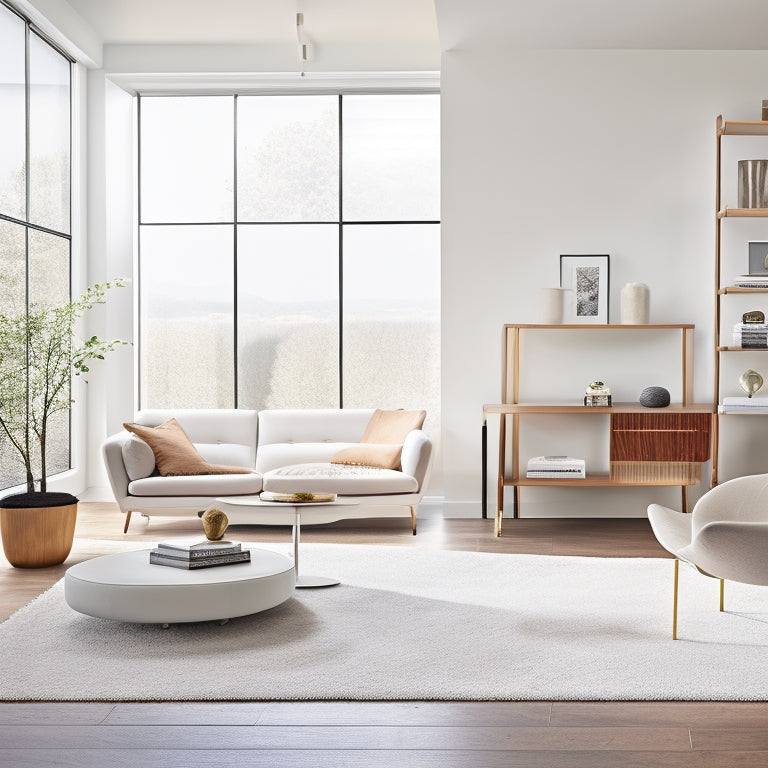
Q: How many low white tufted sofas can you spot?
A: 1